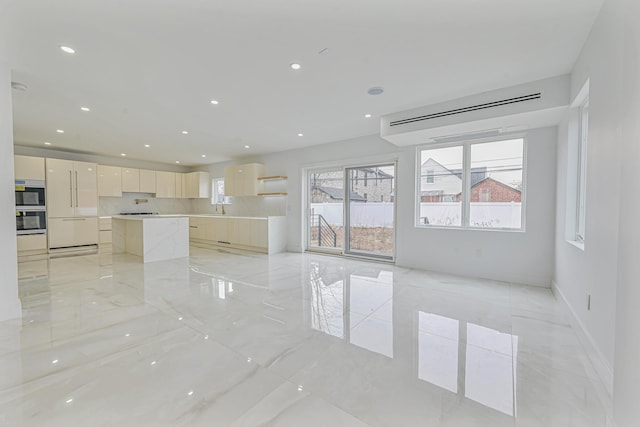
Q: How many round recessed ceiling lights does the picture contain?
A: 14